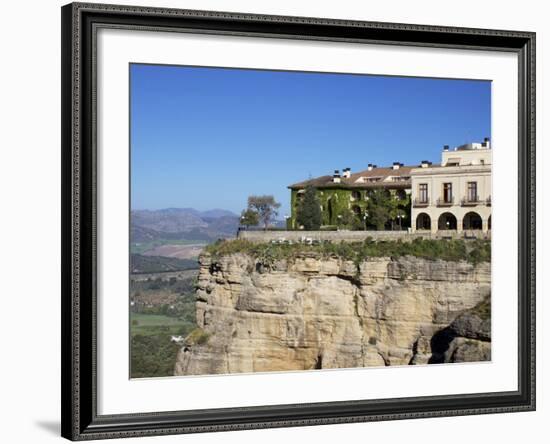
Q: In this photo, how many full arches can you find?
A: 3